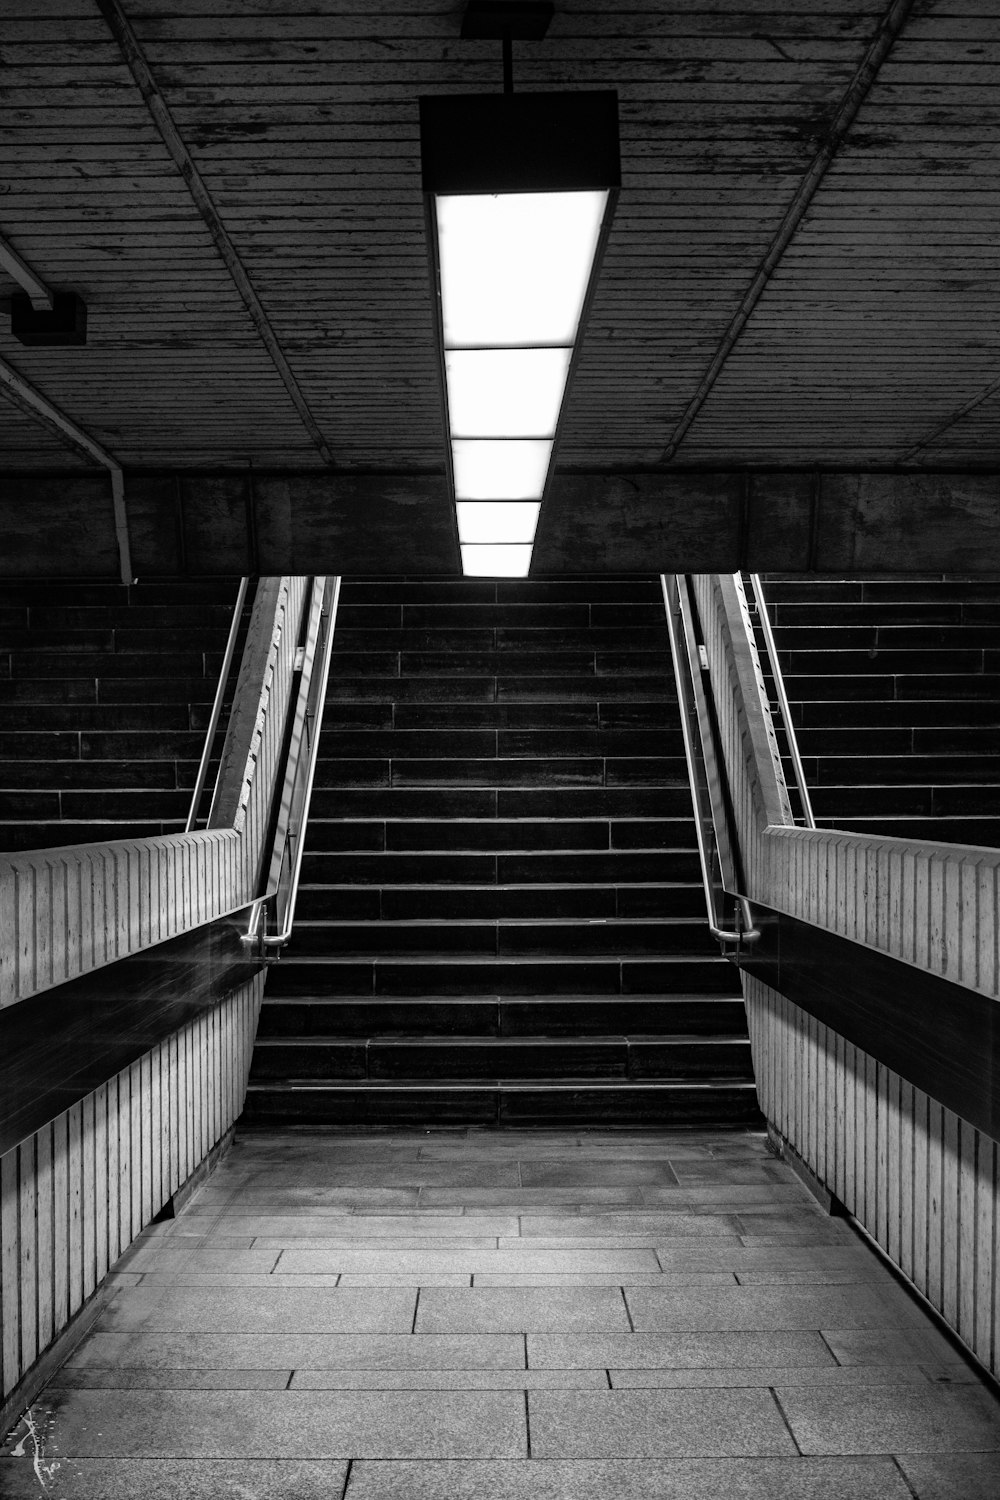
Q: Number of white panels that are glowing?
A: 5